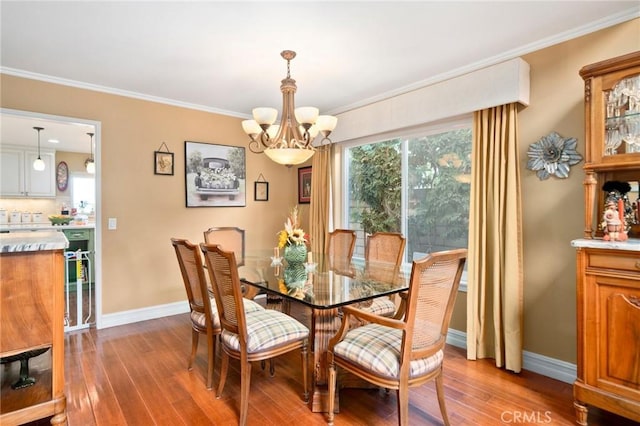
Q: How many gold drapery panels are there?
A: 2